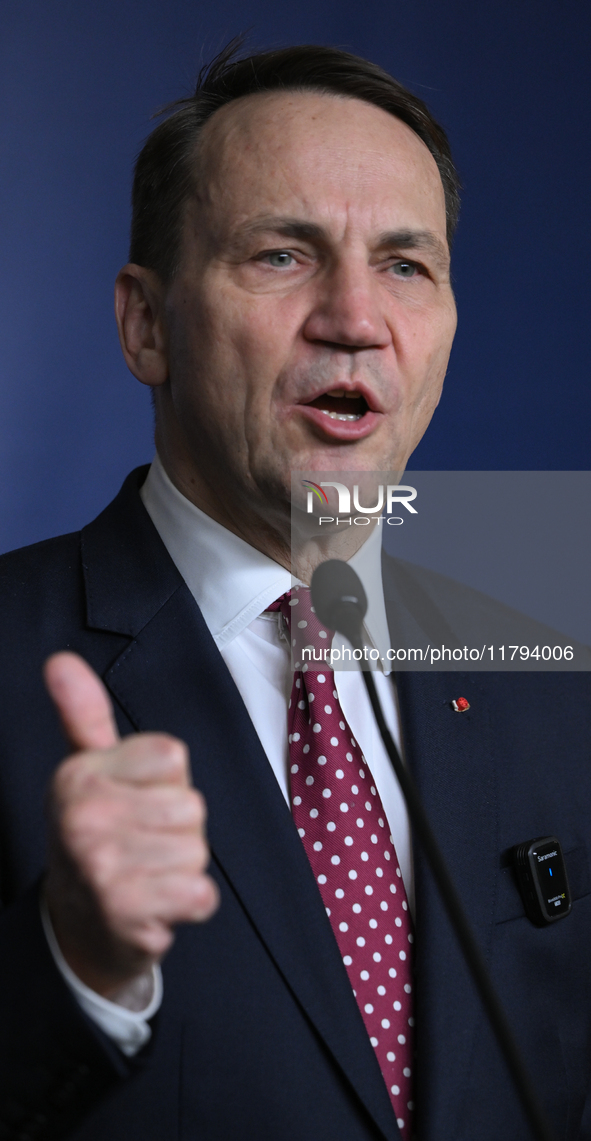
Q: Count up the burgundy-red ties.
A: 1